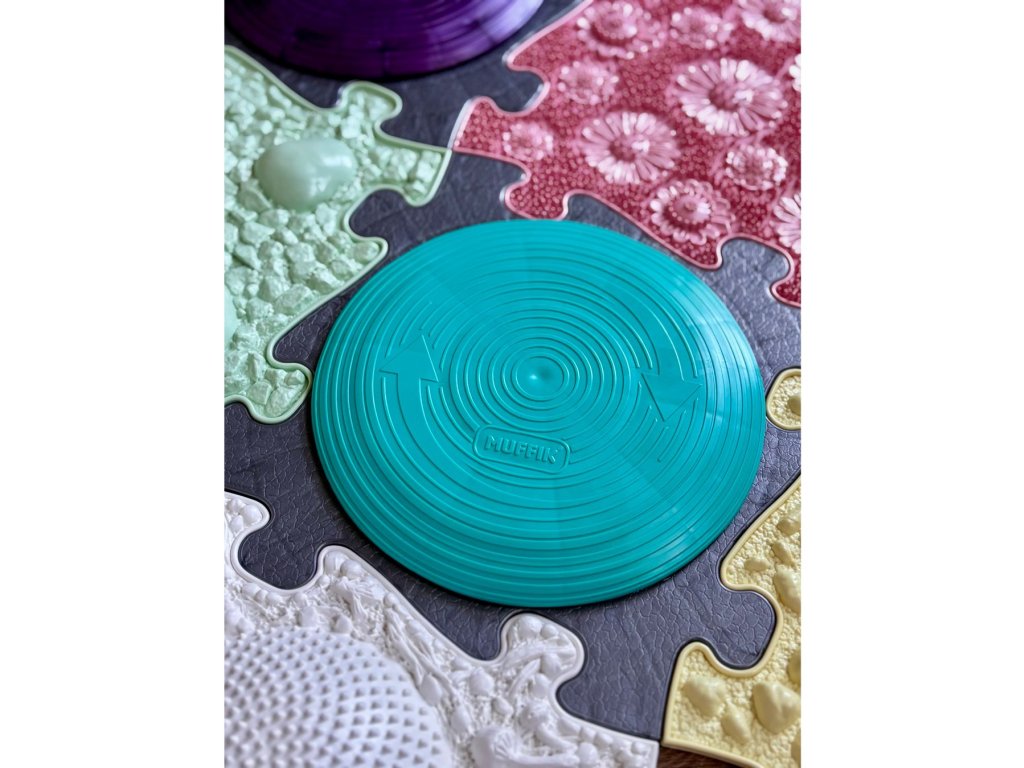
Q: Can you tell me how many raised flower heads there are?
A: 11